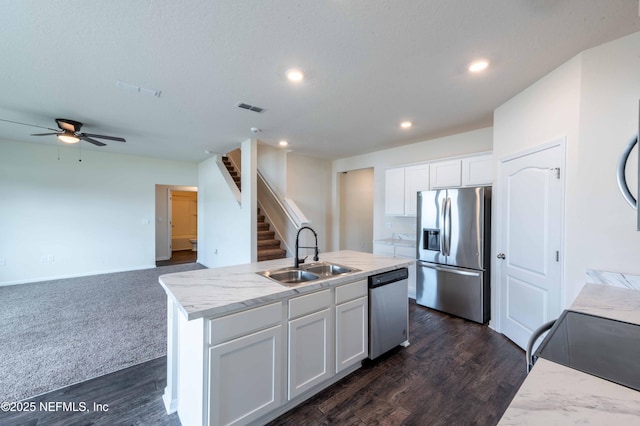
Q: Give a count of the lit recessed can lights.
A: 4